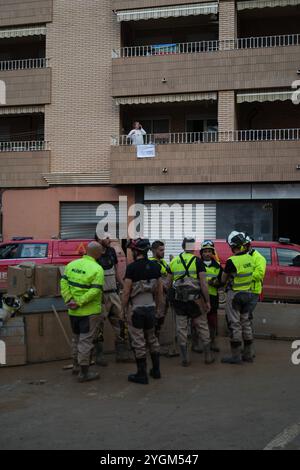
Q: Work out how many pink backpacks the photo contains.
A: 0